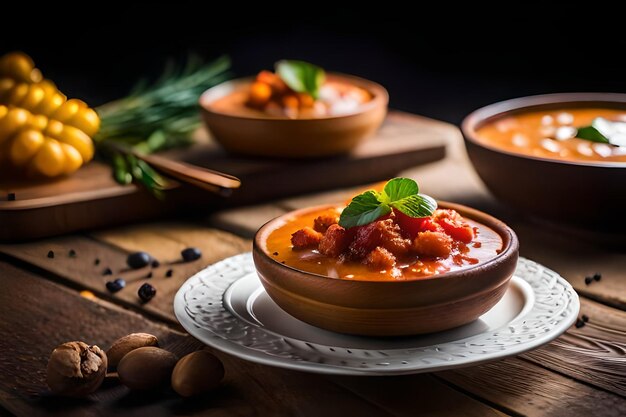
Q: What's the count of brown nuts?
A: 4